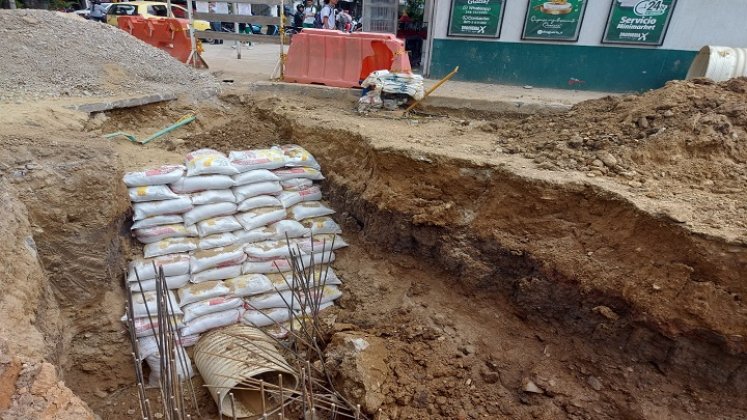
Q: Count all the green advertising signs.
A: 3